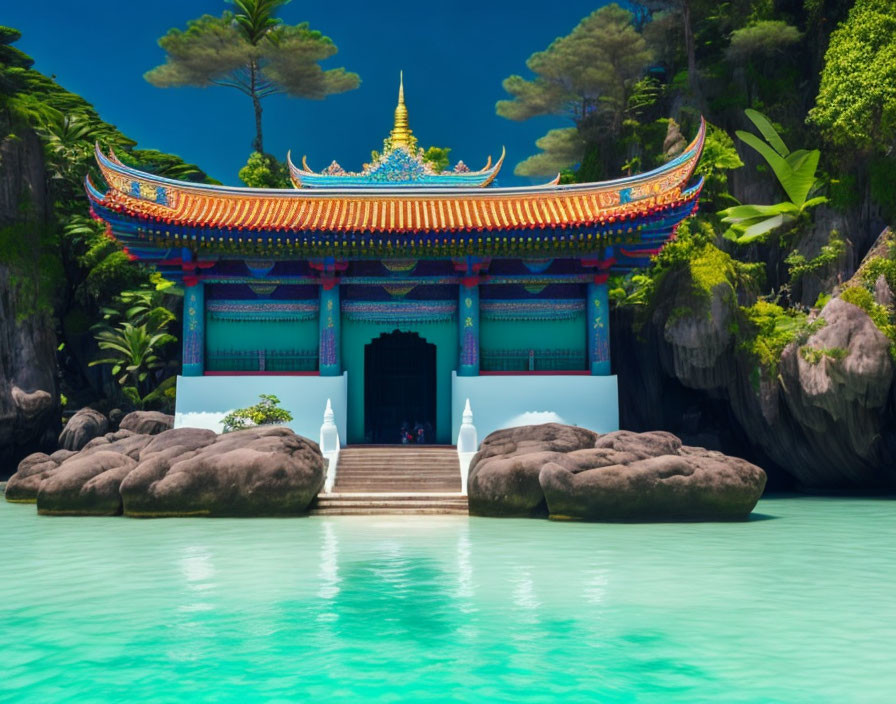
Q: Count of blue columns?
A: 4